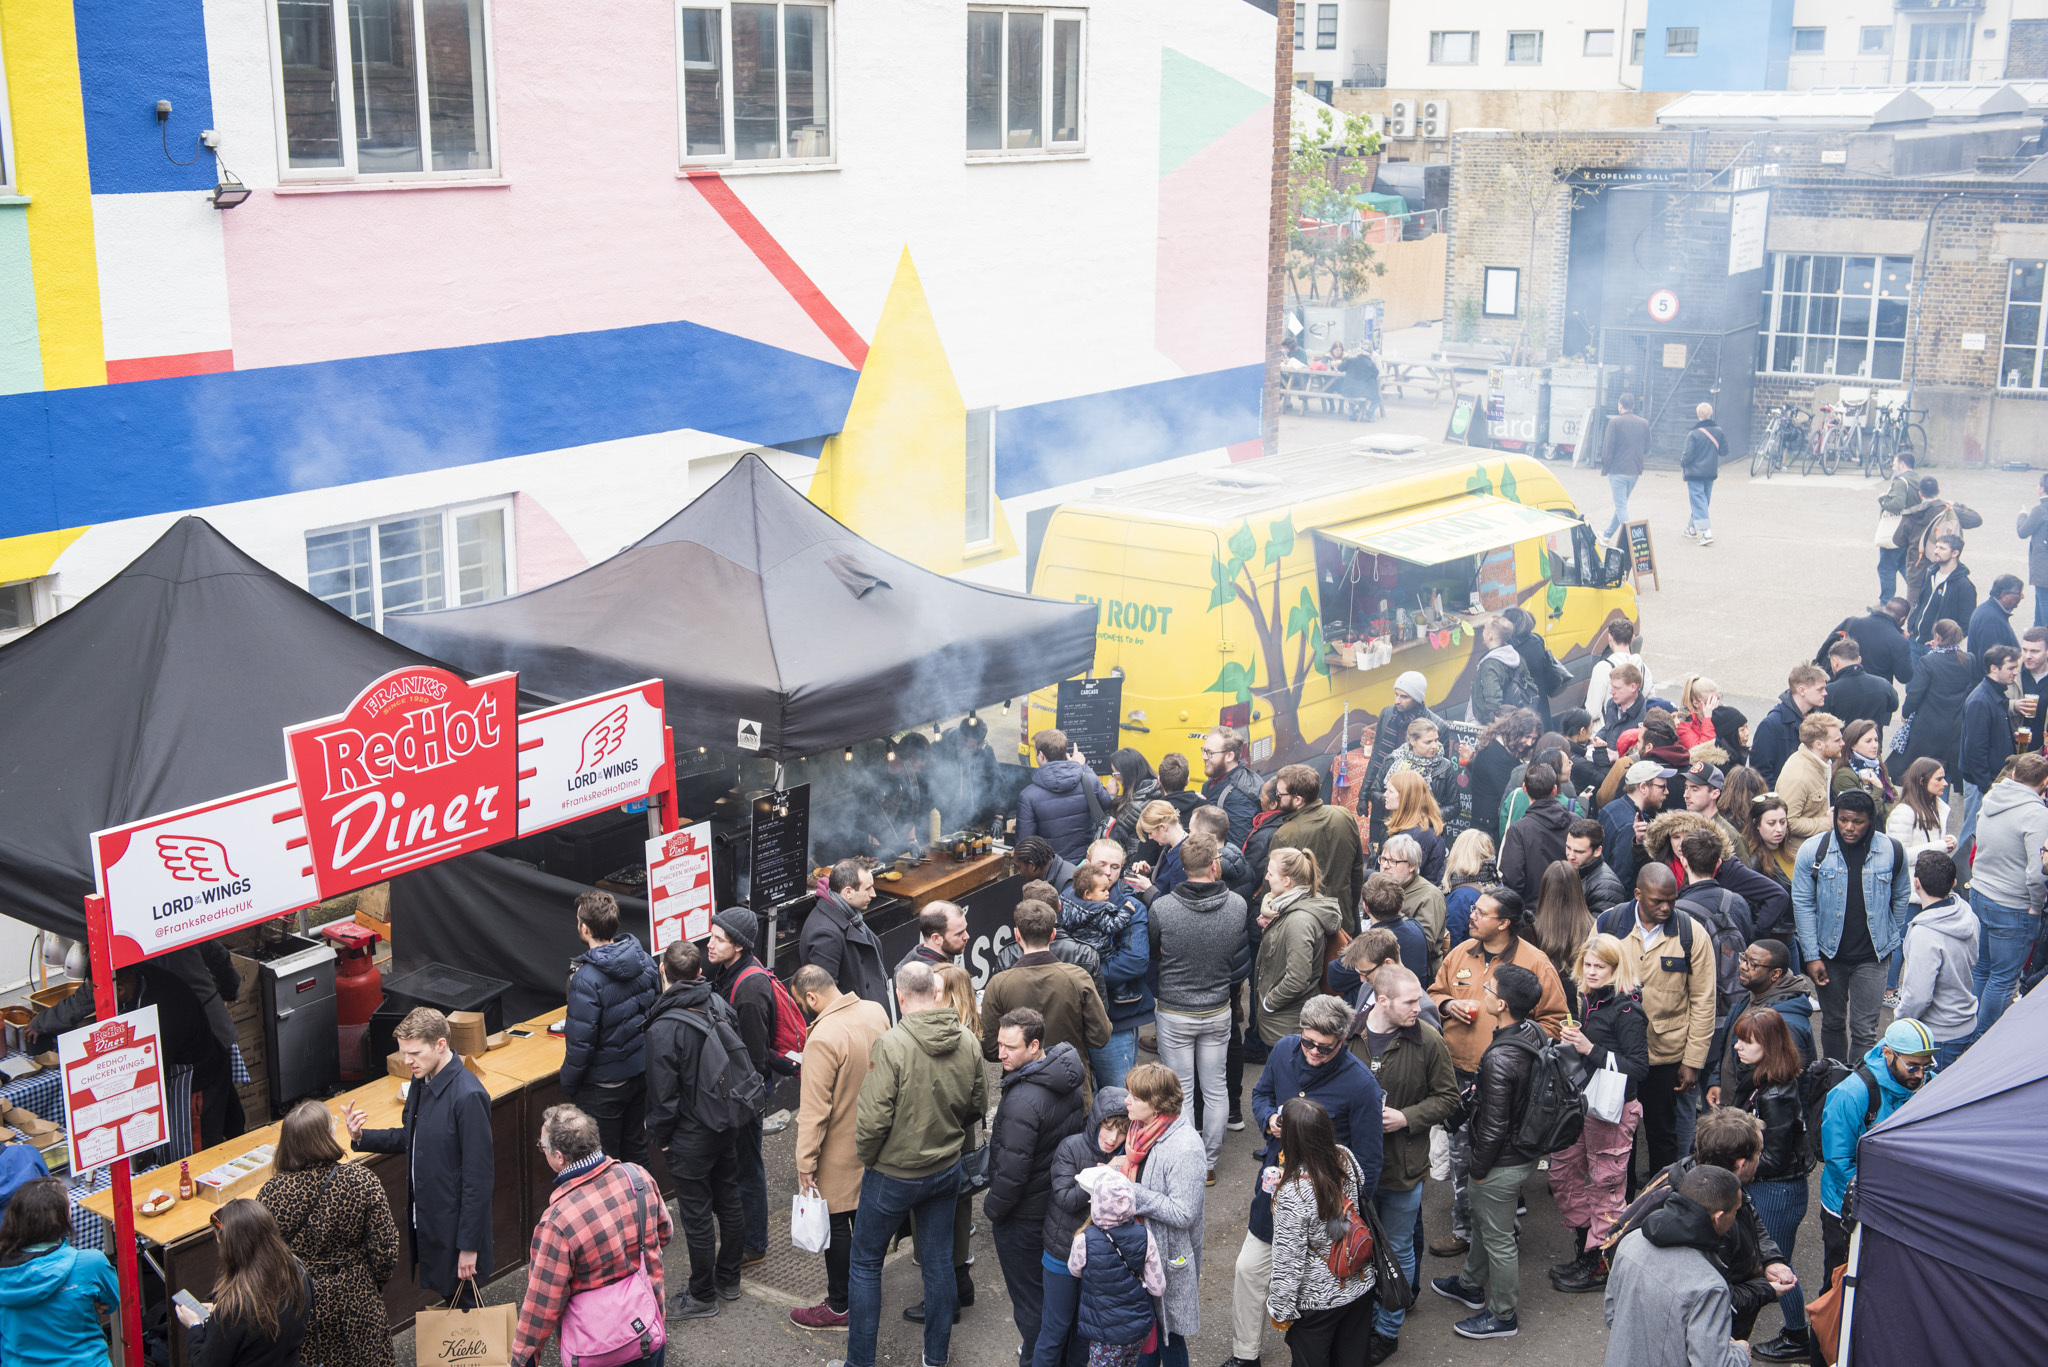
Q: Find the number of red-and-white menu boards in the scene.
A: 2